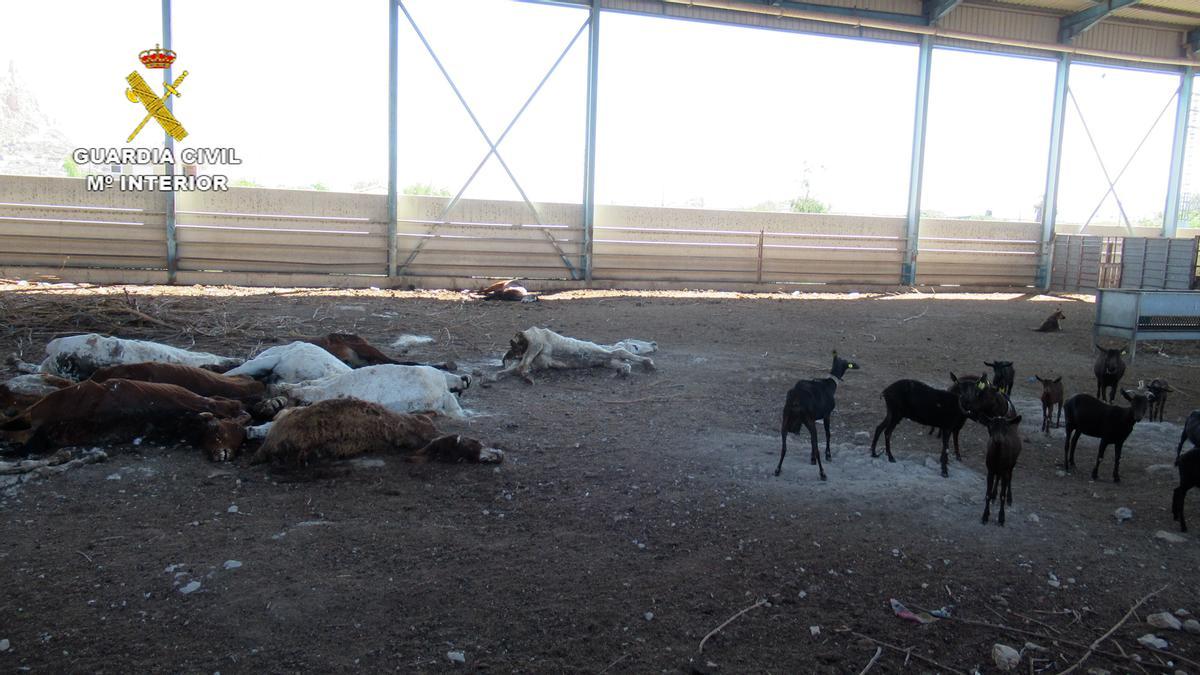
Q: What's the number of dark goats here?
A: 11